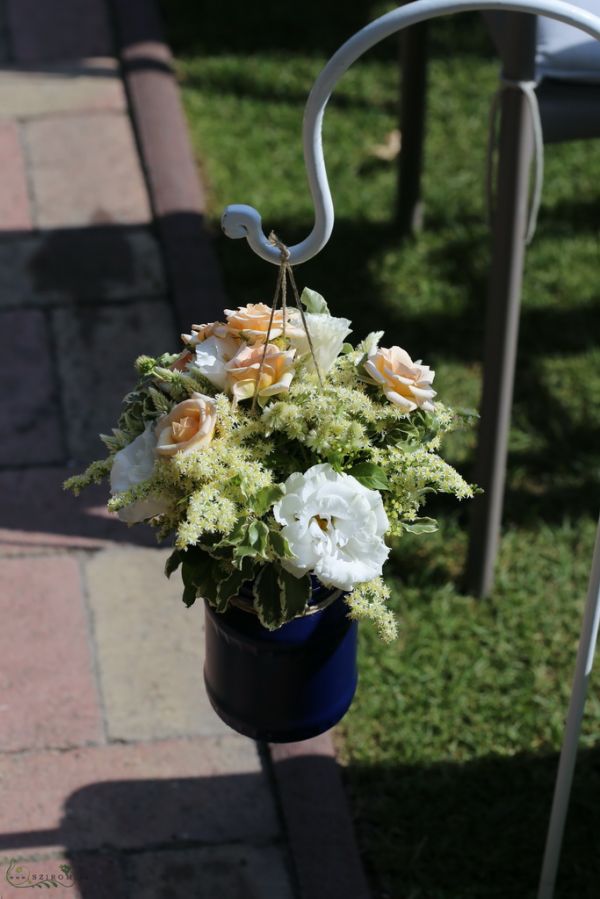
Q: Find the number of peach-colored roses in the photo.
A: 5